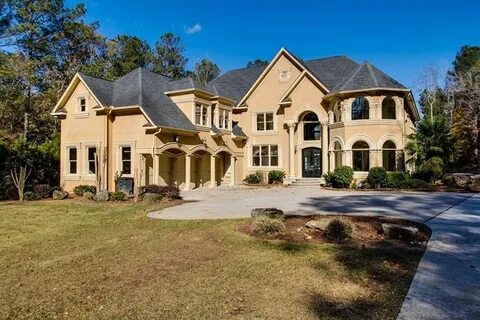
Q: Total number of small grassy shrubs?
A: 2